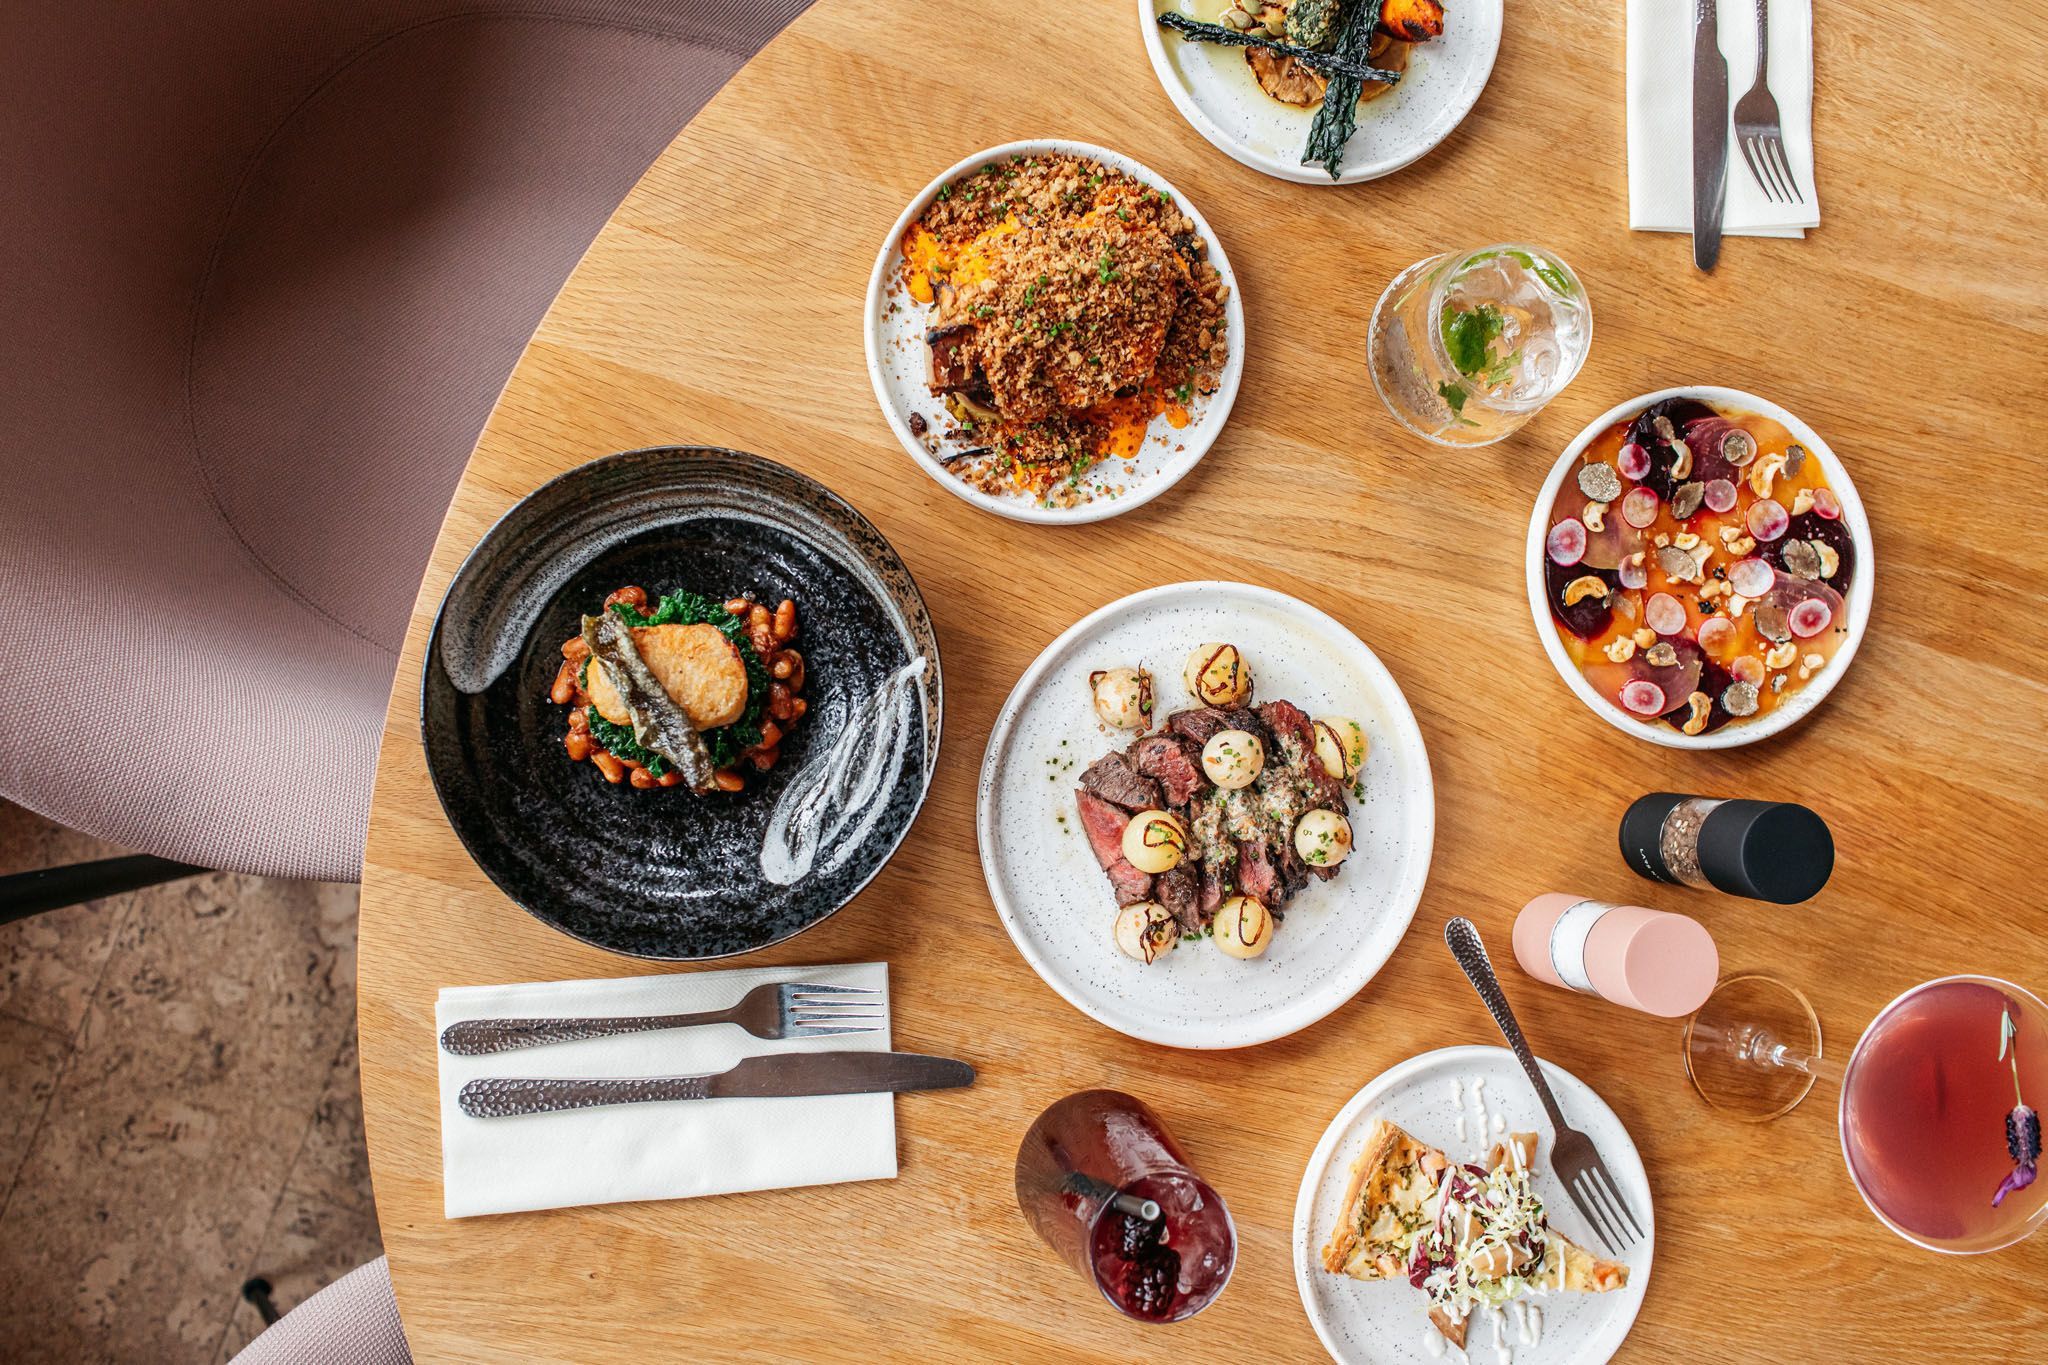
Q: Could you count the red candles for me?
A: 0